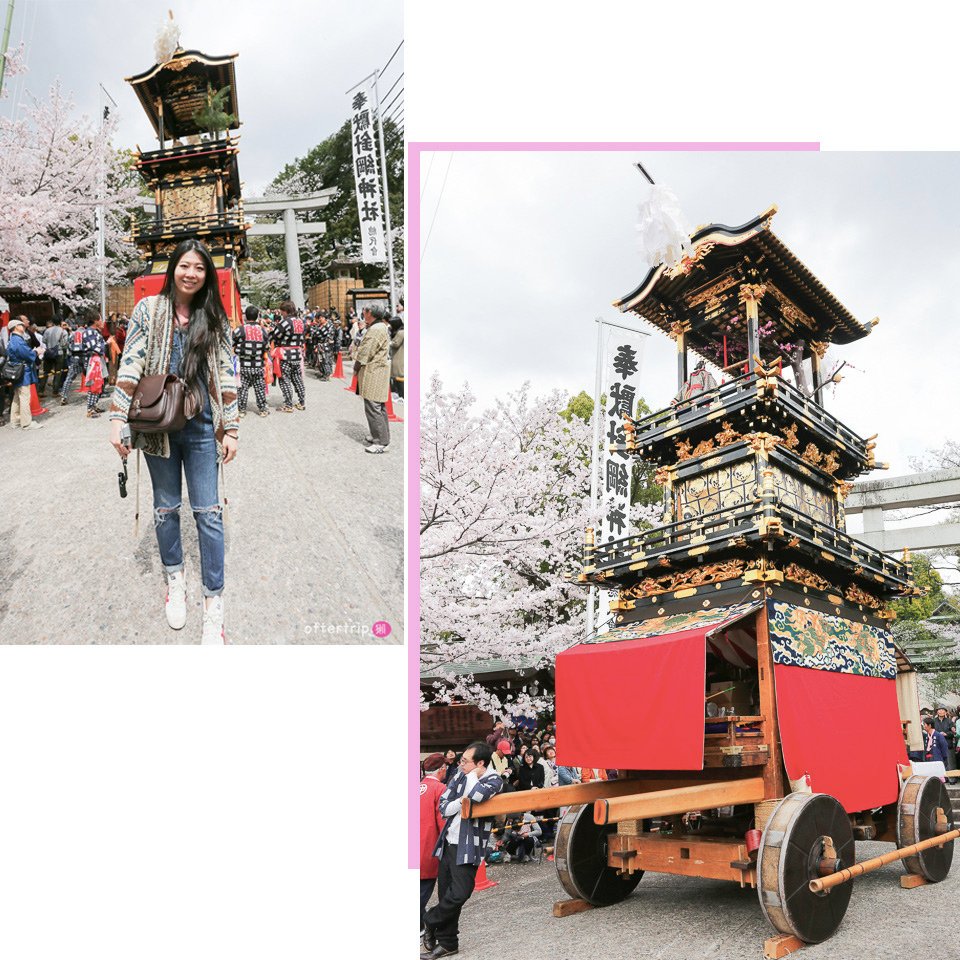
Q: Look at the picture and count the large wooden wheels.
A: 3